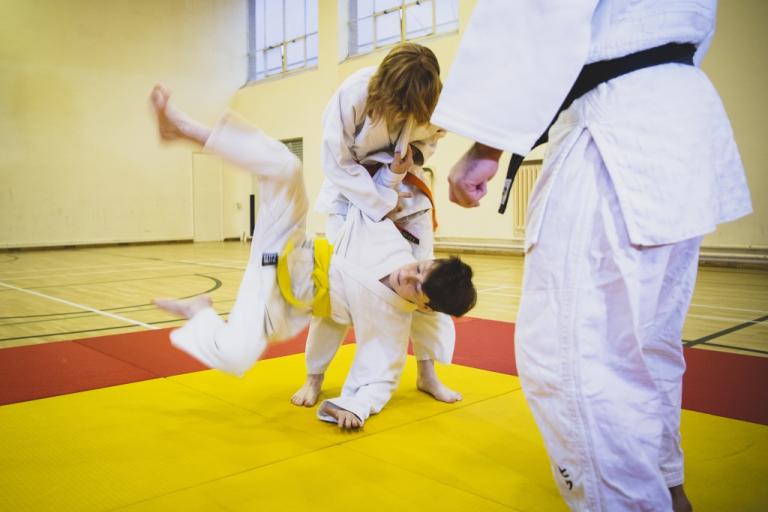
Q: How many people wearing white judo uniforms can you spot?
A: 3